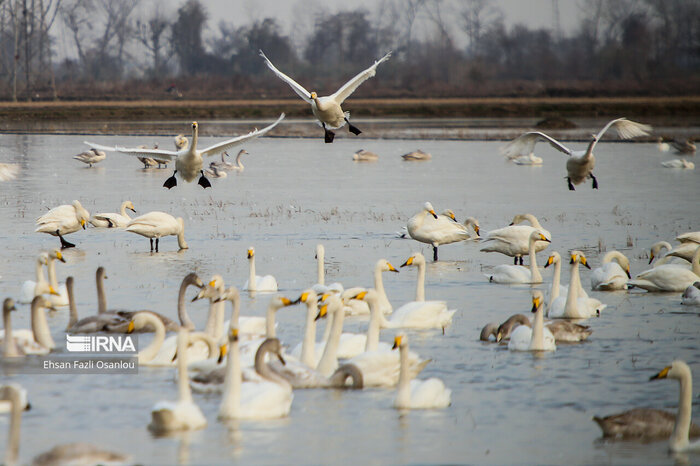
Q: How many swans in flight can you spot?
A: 3